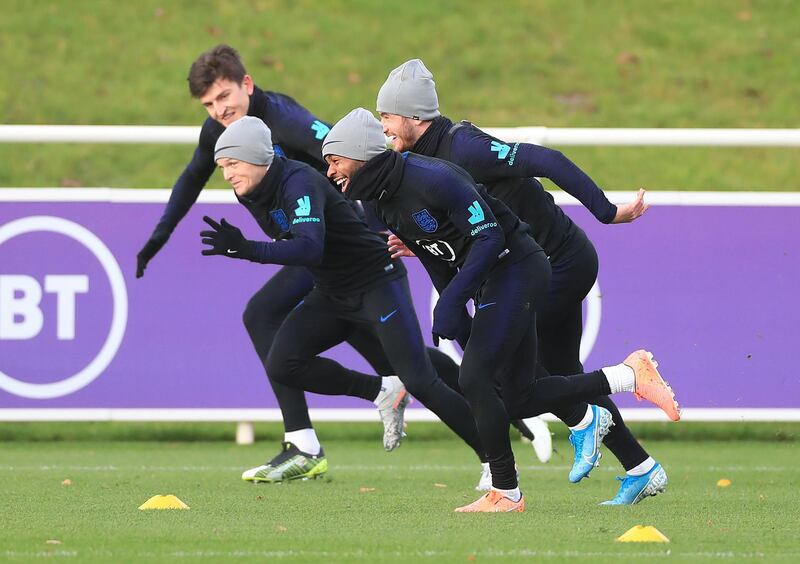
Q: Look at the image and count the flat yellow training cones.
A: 2